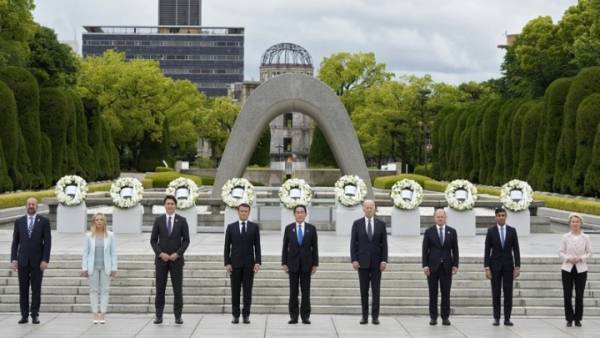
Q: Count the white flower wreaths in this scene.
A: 9